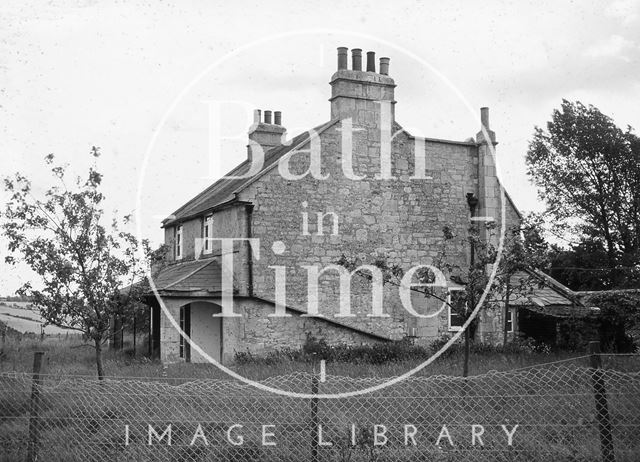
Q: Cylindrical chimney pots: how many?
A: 8